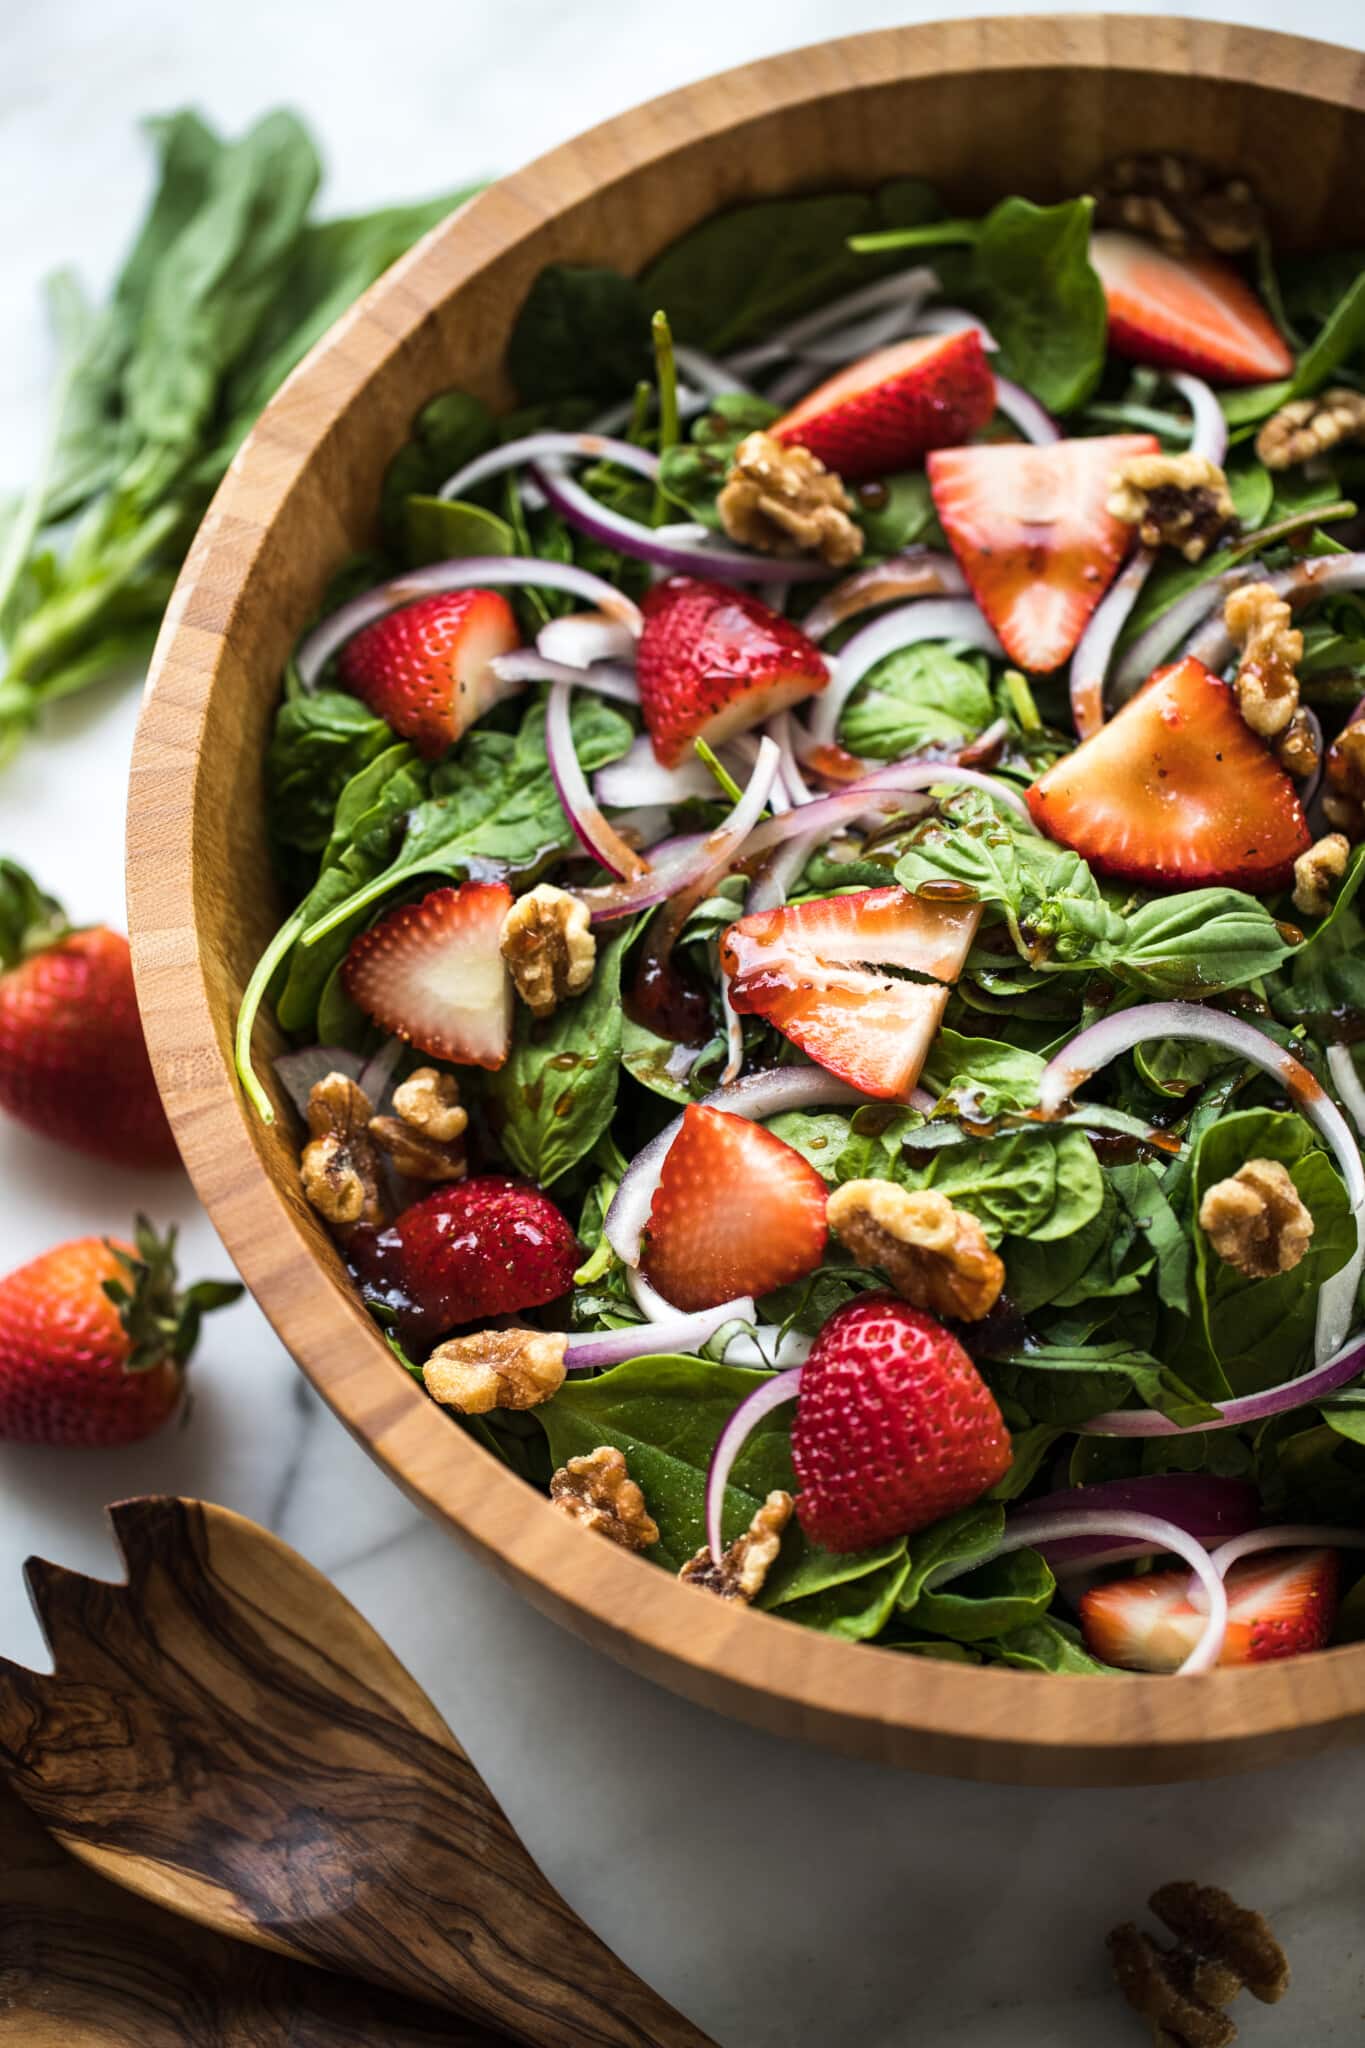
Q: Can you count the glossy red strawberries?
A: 14